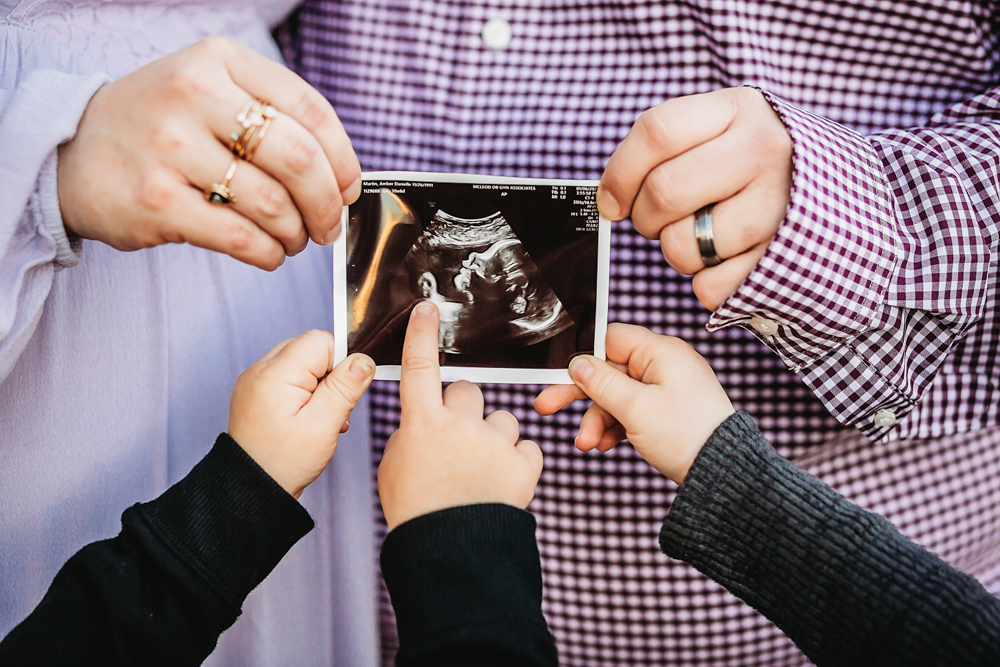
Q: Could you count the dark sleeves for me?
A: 3